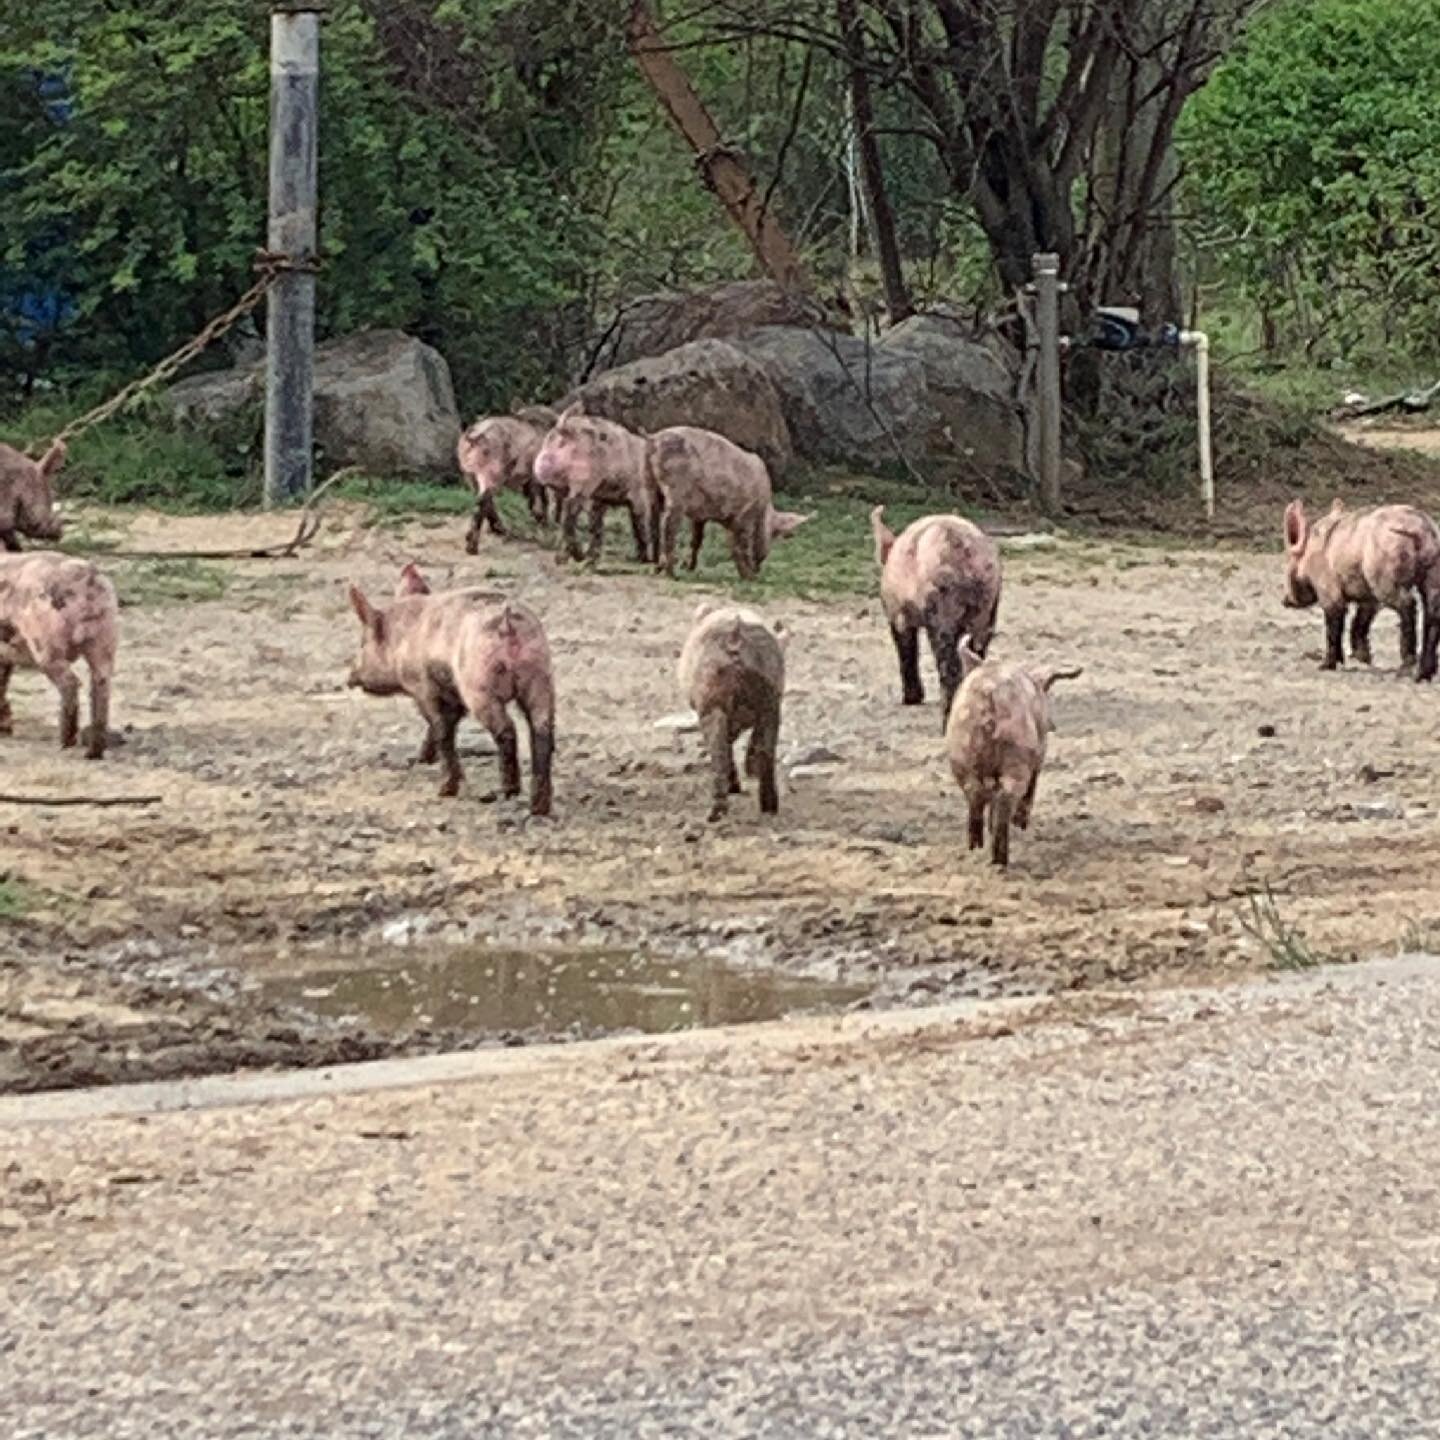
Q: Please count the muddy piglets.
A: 11